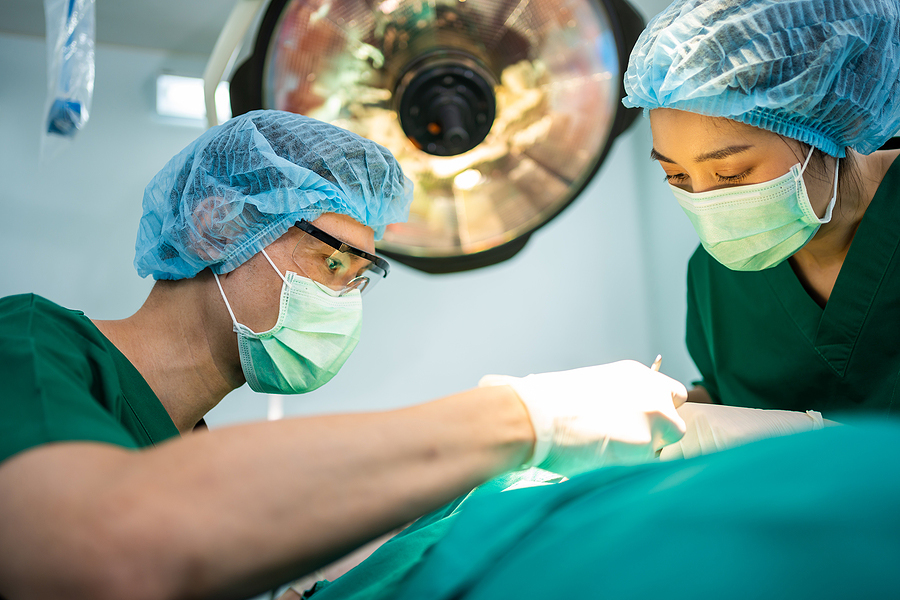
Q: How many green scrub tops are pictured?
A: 2